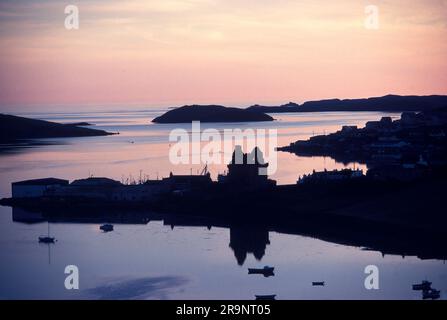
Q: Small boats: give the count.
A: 7